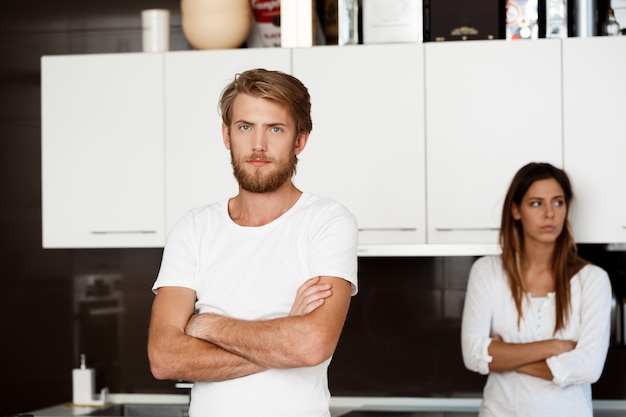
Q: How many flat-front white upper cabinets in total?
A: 5